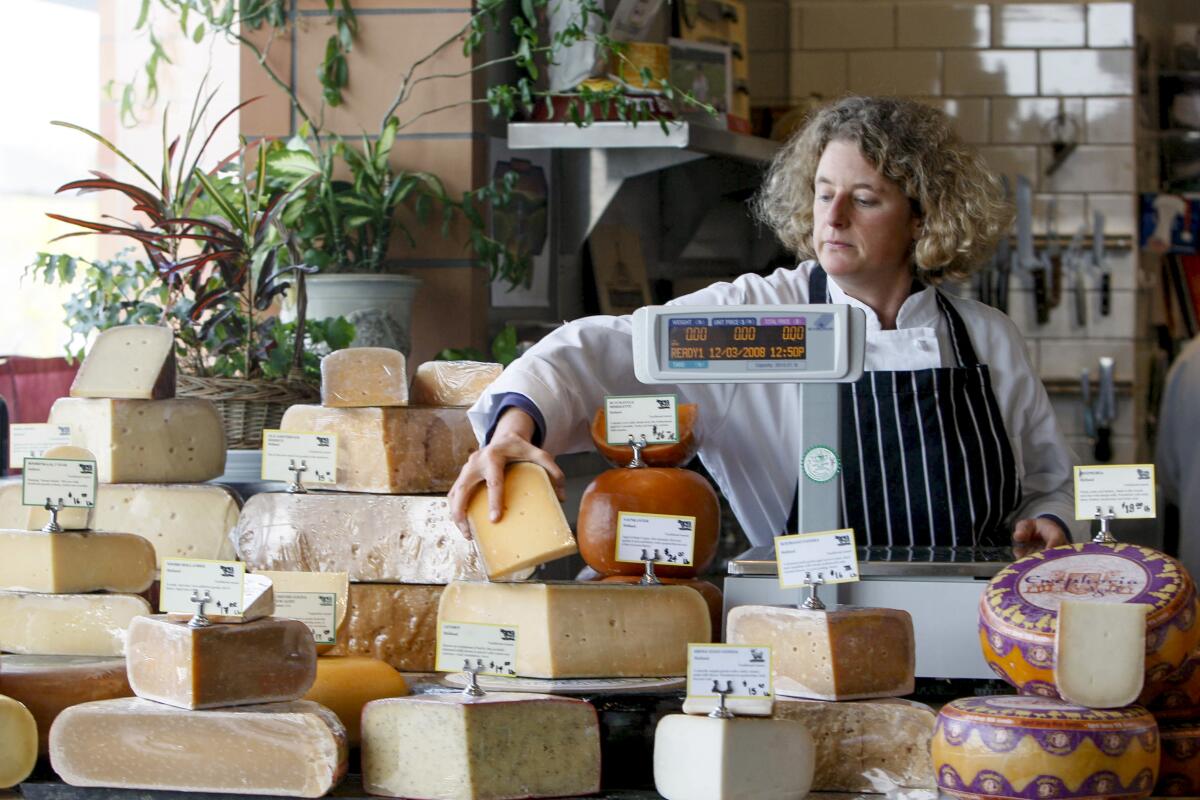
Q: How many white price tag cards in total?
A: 11